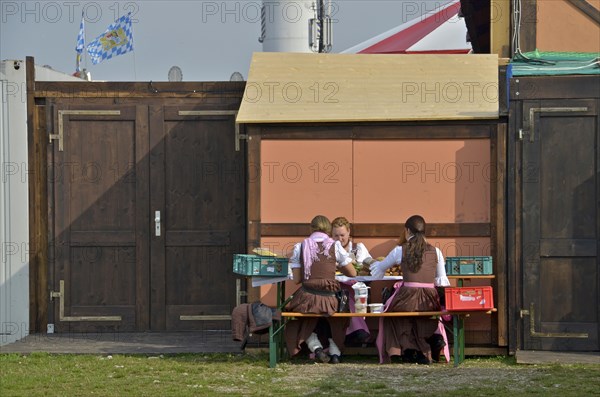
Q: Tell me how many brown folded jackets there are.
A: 1